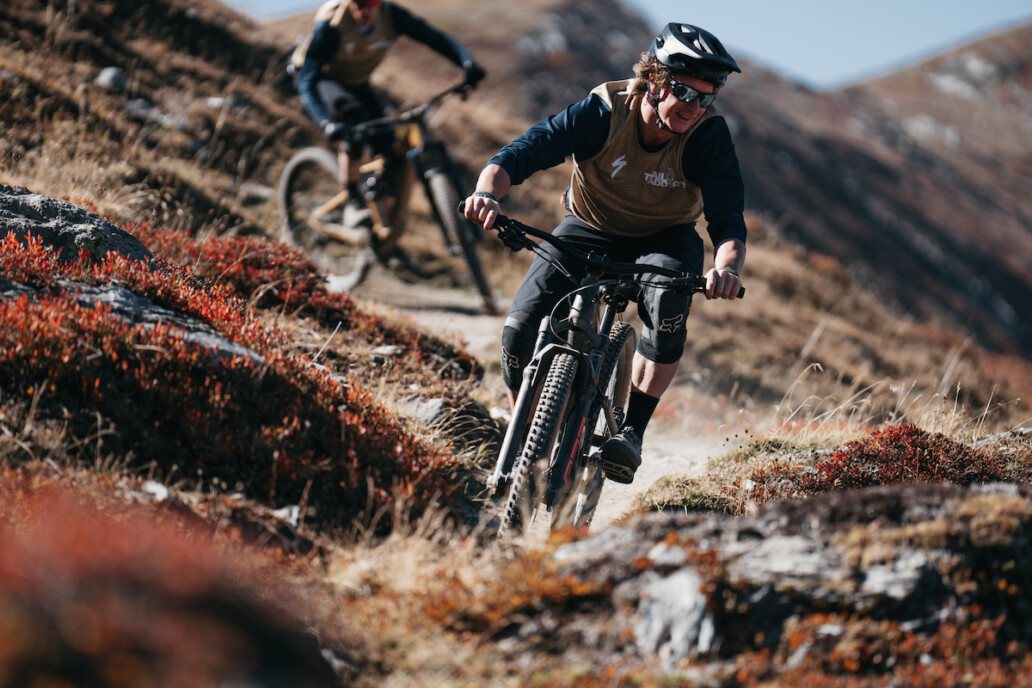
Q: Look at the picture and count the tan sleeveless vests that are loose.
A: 2